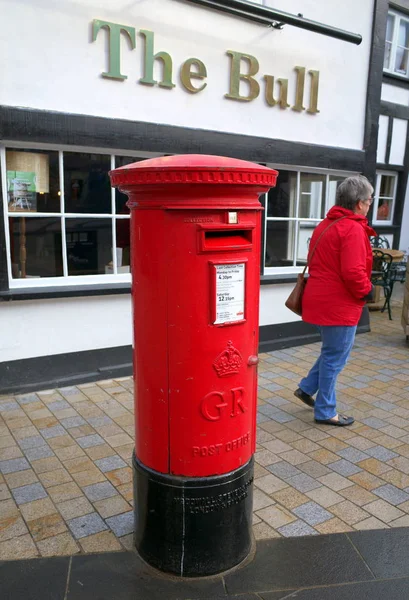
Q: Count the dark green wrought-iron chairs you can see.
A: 2